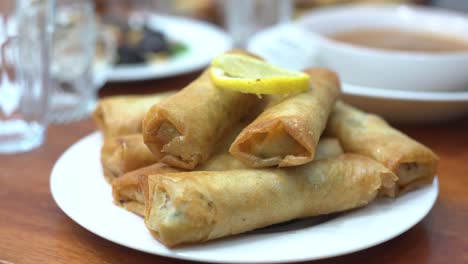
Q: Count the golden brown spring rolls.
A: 7